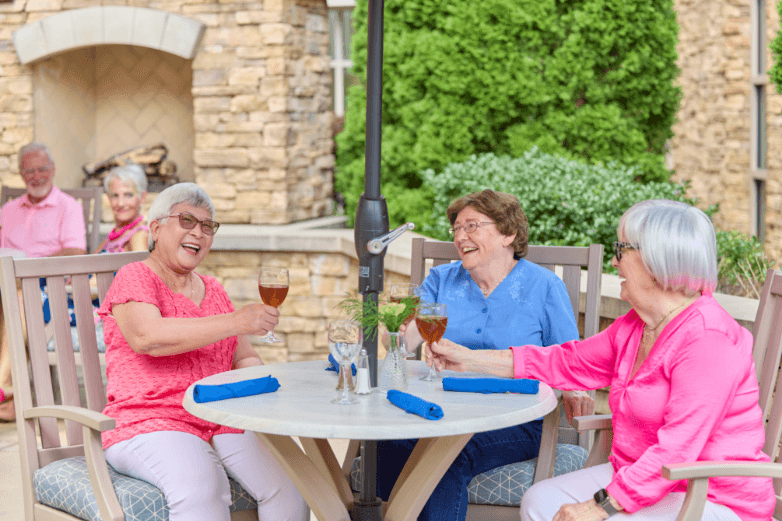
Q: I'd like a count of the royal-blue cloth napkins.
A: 4